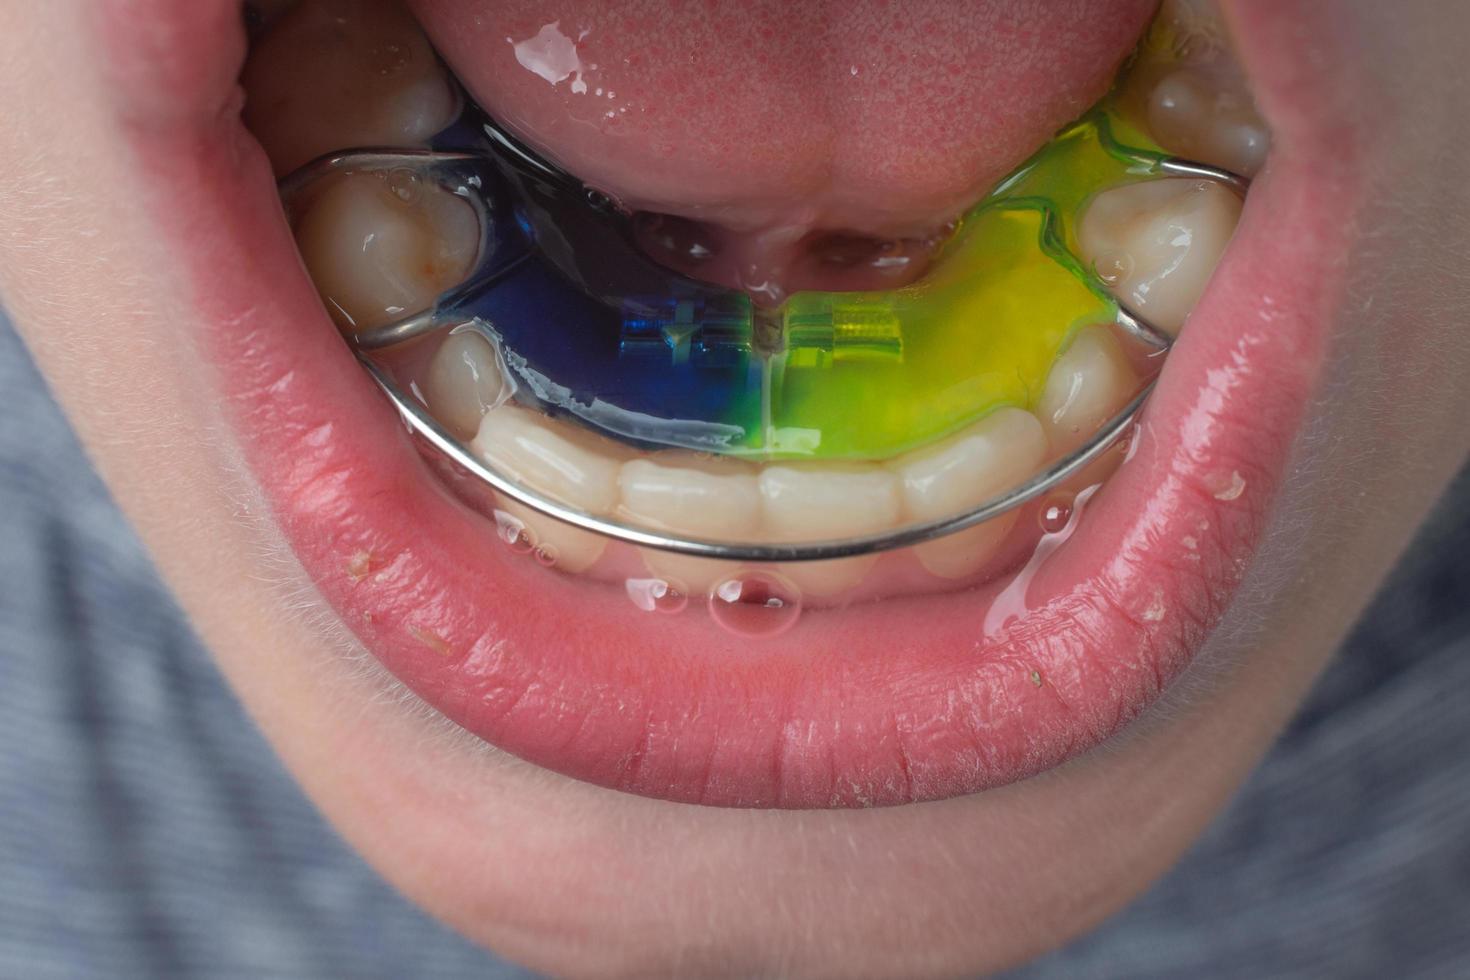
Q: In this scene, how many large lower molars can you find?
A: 4